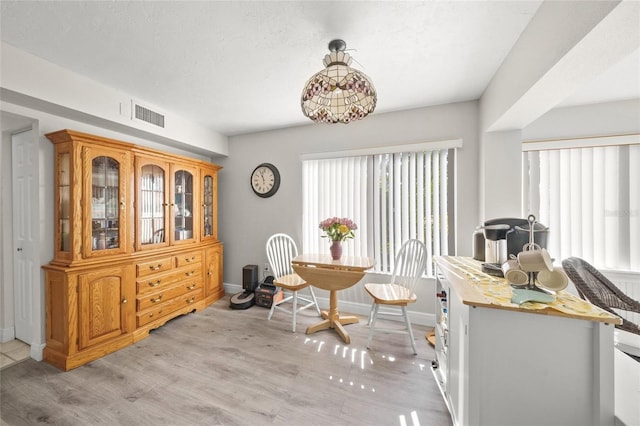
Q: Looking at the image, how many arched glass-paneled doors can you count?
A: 4